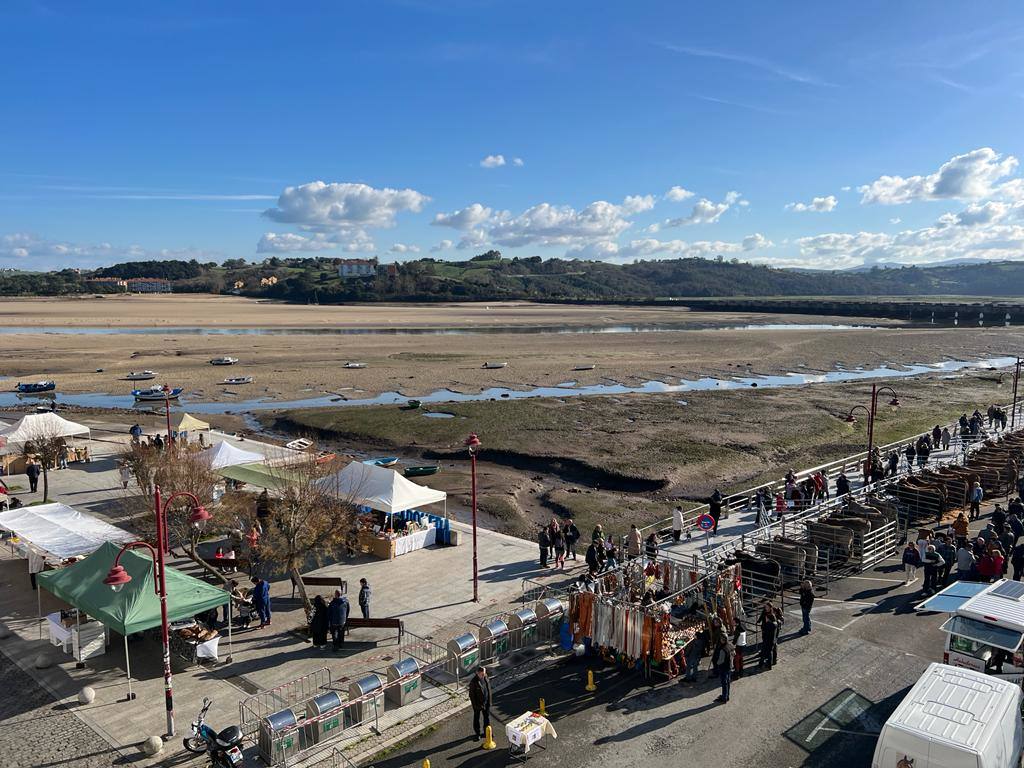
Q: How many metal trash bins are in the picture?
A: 8